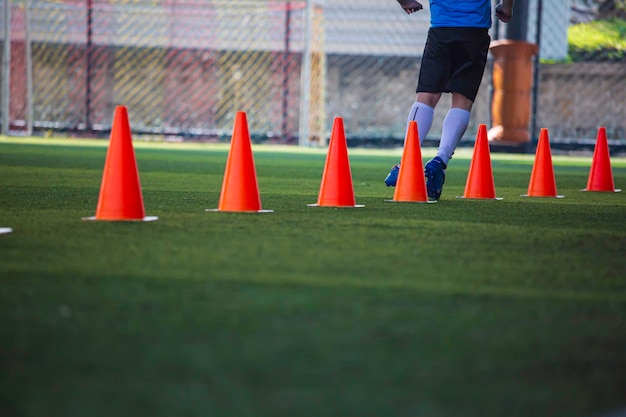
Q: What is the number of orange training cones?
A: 7